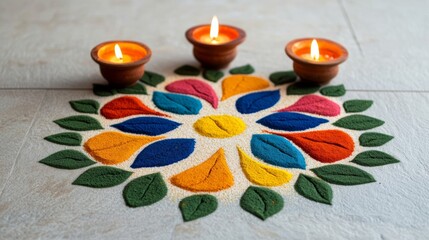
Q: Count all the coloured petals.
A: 14